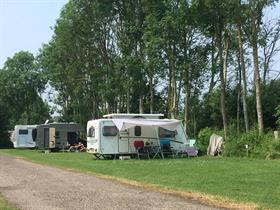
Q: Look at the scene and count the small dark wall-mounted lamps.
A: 0